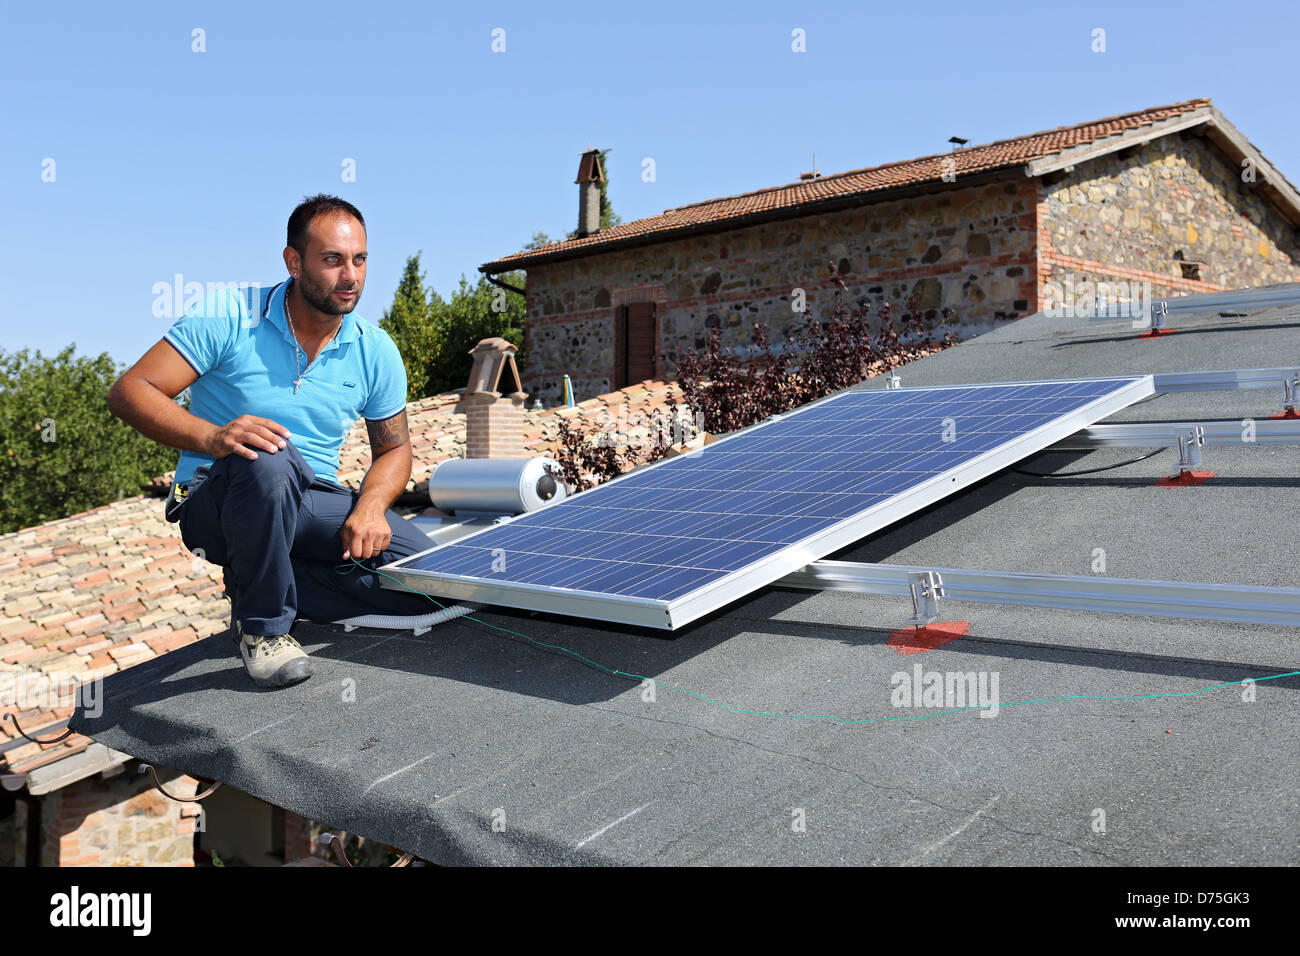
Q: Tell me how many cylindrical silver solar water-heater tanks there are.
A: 1